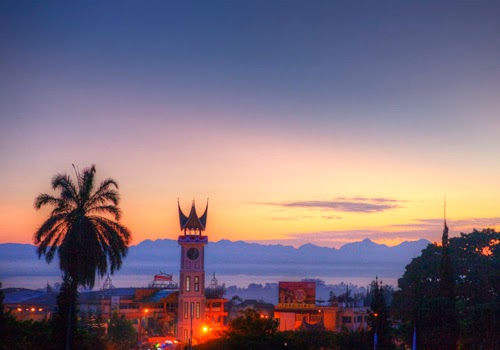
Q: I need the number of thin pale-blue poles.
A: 2